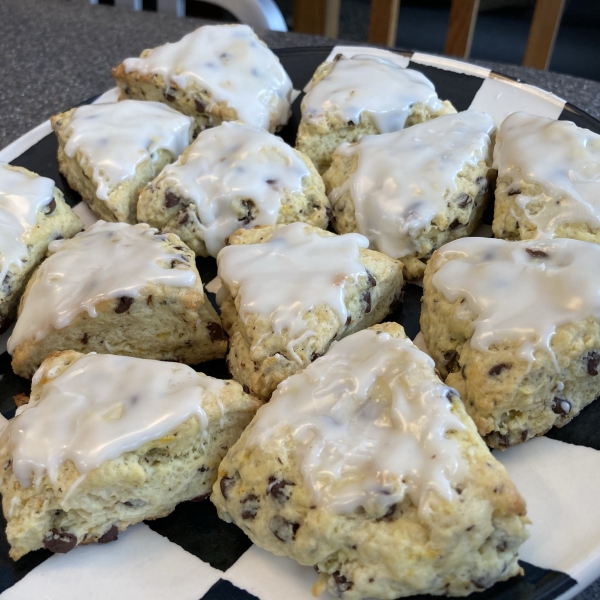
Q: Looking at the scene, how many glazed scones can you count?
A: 12